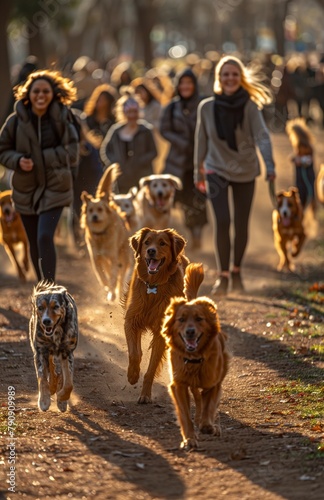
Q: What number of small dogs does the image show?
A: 0